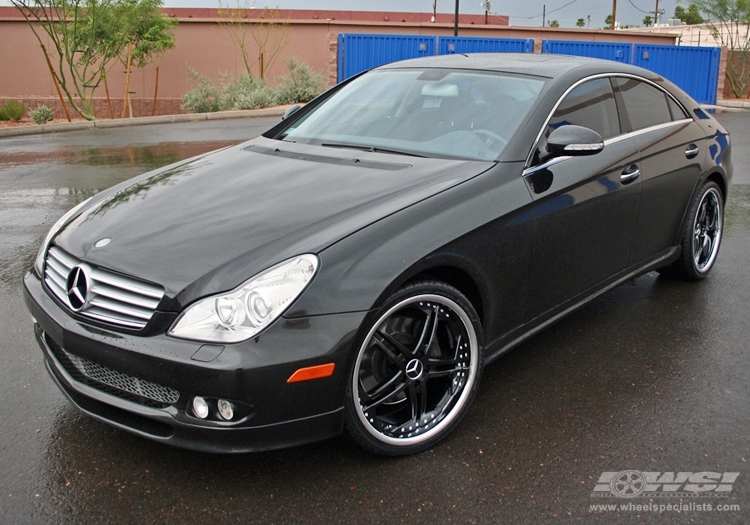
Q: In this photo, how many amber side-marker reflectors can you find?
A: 1